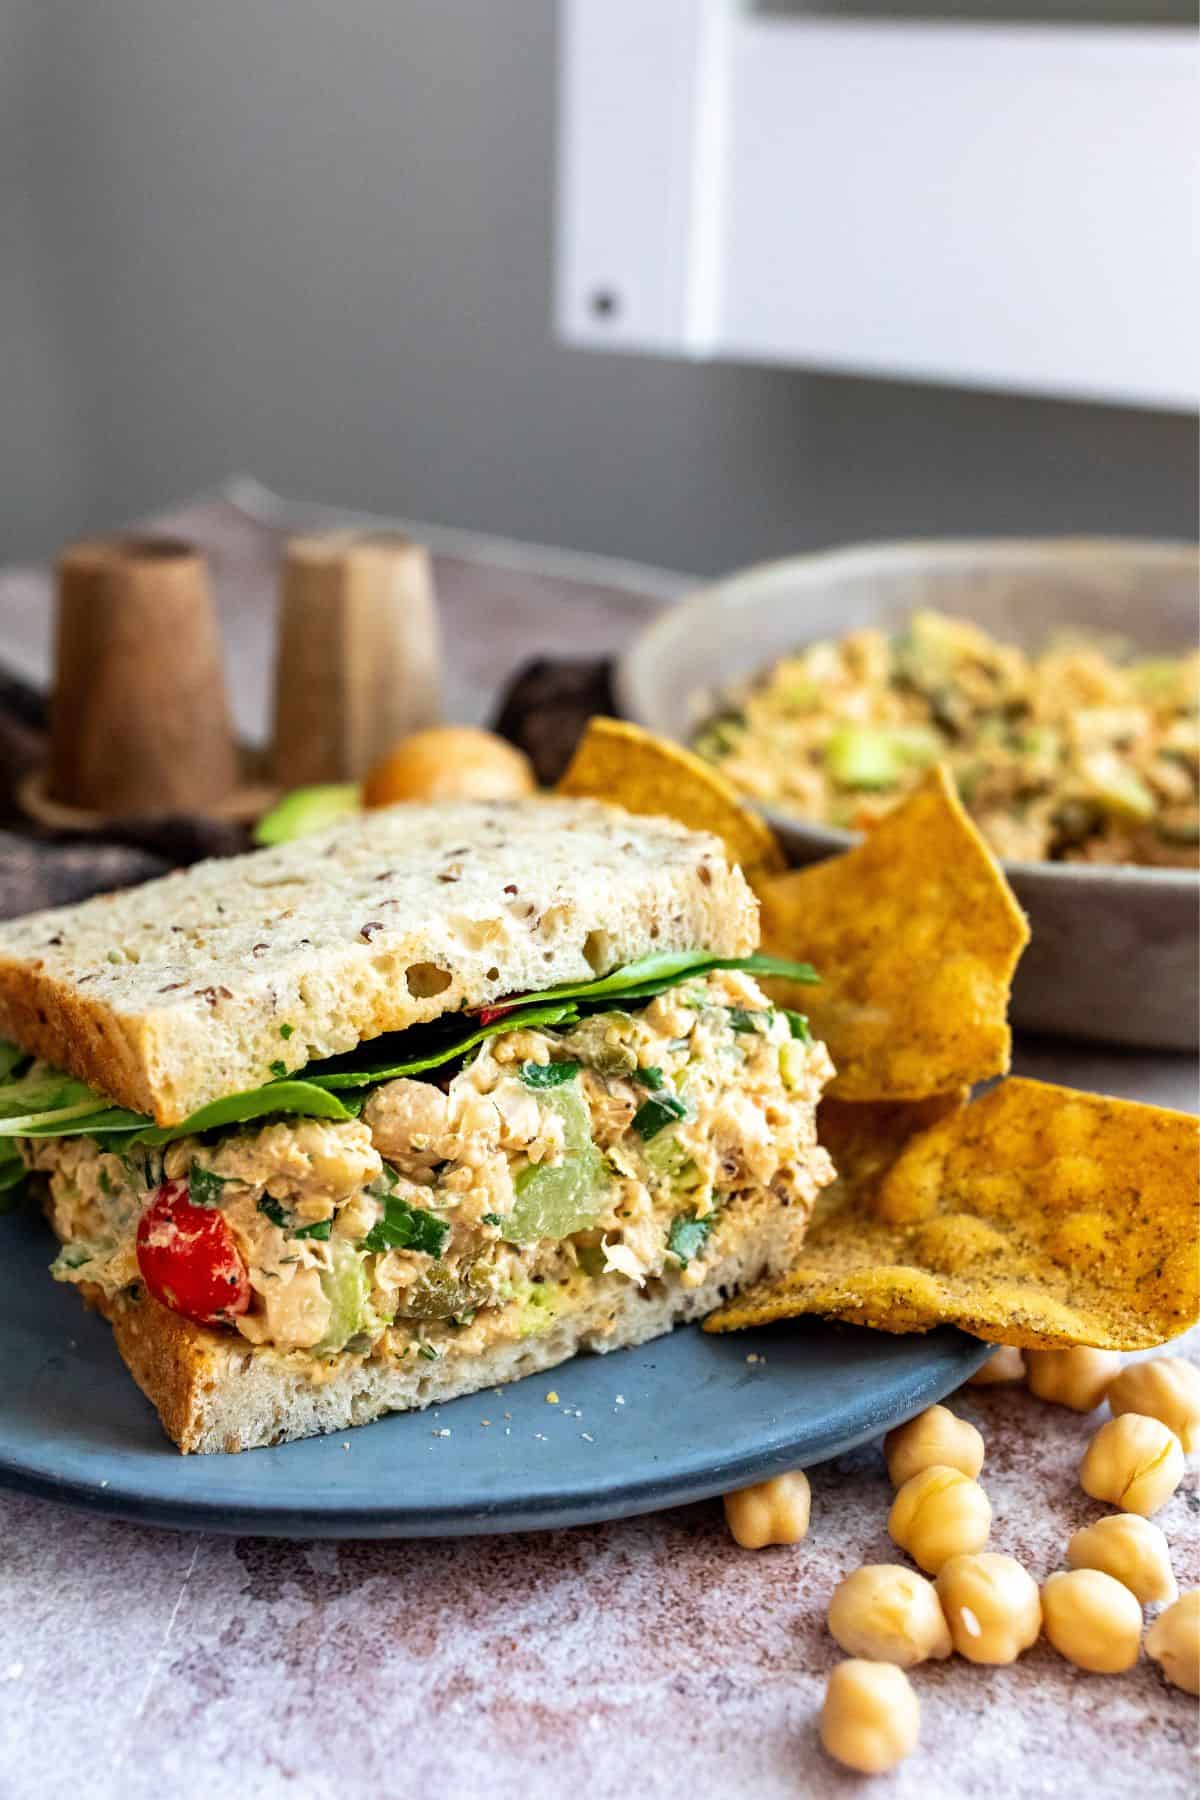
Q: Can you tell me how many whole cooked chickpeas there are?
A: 13